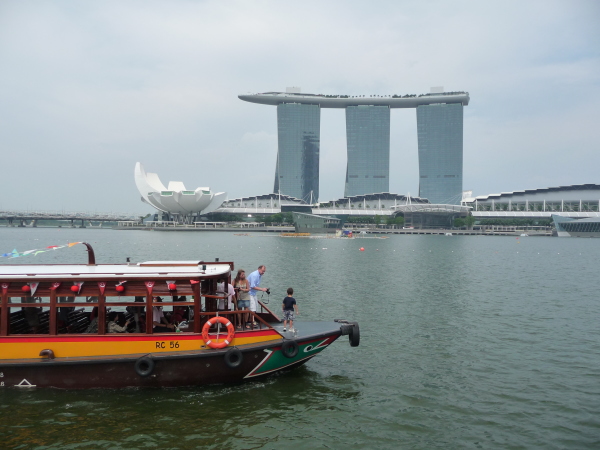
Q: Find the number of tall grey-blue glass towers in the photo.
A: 3